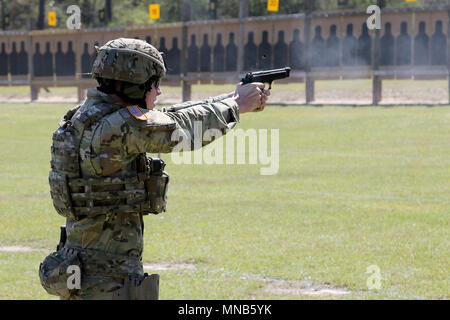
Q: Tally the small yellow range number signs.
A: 3